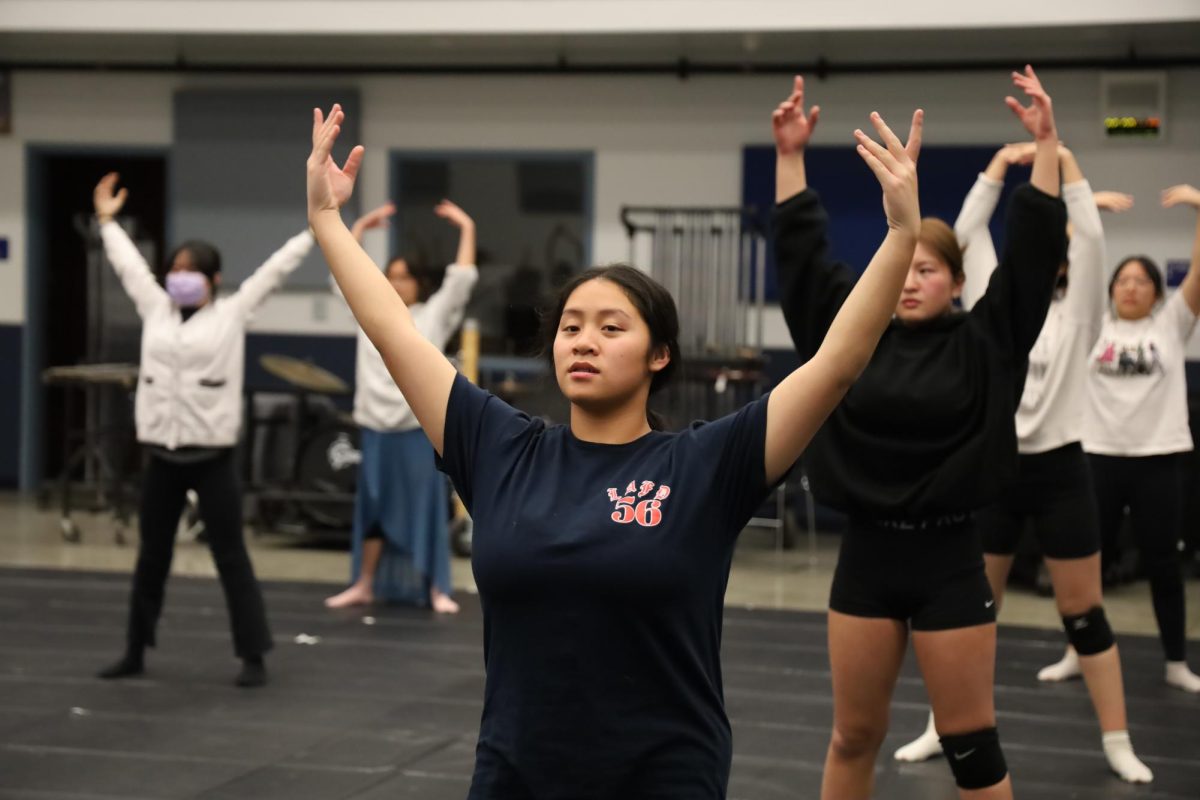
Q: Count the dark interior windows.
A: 1